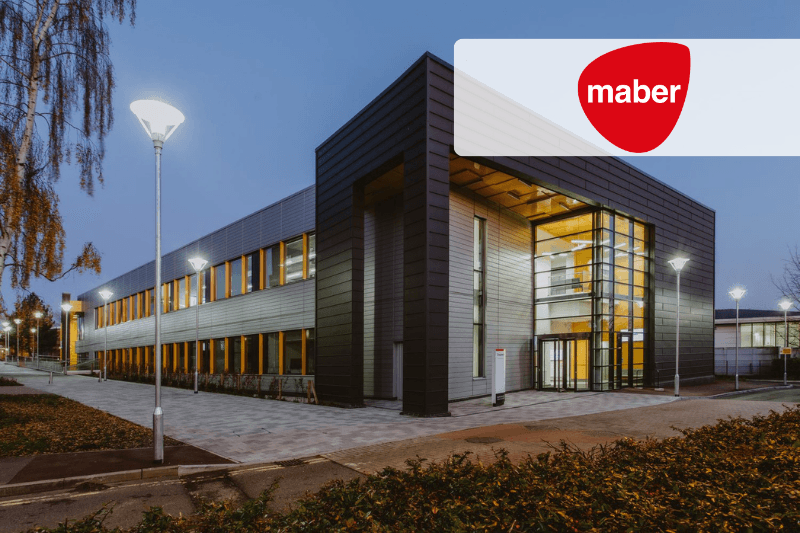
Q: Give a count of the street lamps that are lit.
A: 12